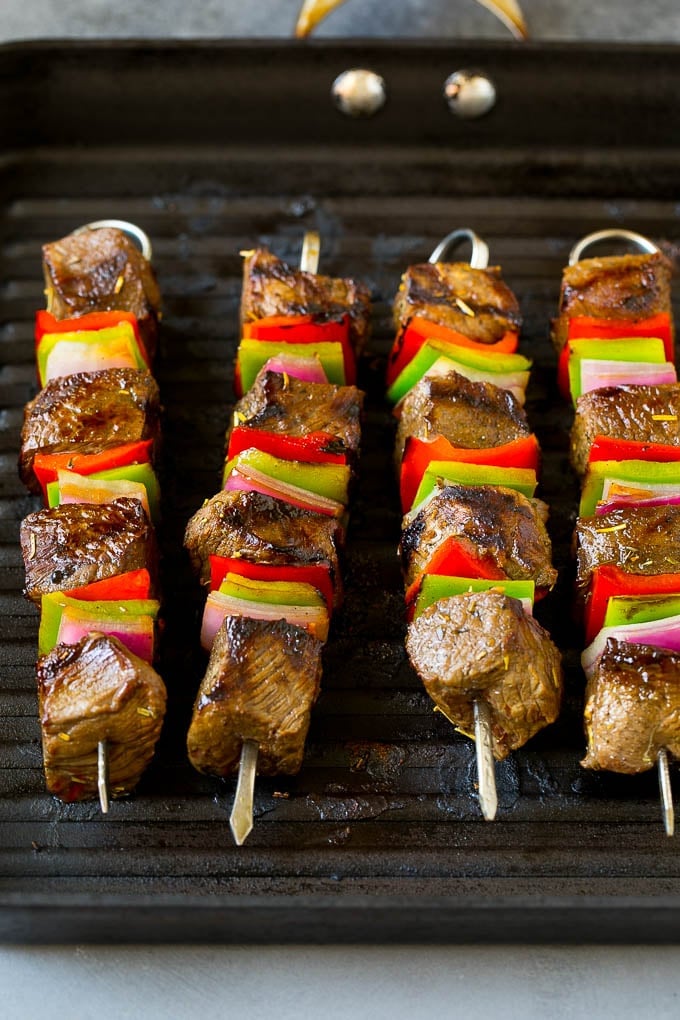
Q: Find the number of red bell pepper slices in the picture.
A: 12